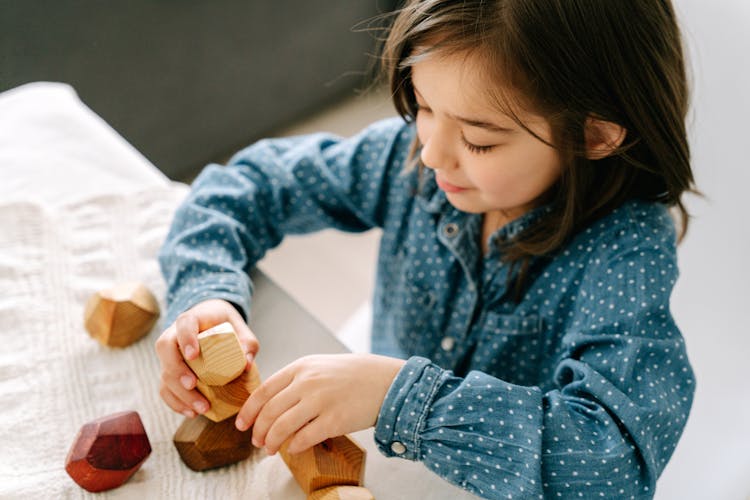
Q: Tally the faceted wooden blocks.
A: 7